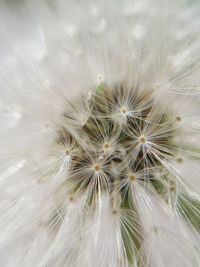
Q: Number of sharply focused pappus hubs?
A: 6